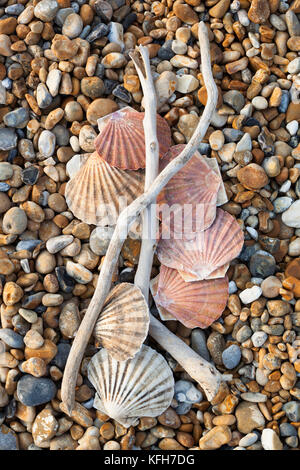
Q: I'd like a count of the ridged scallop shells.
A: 7